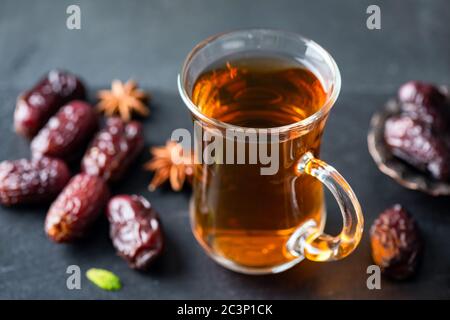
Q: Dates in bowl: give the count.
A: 2